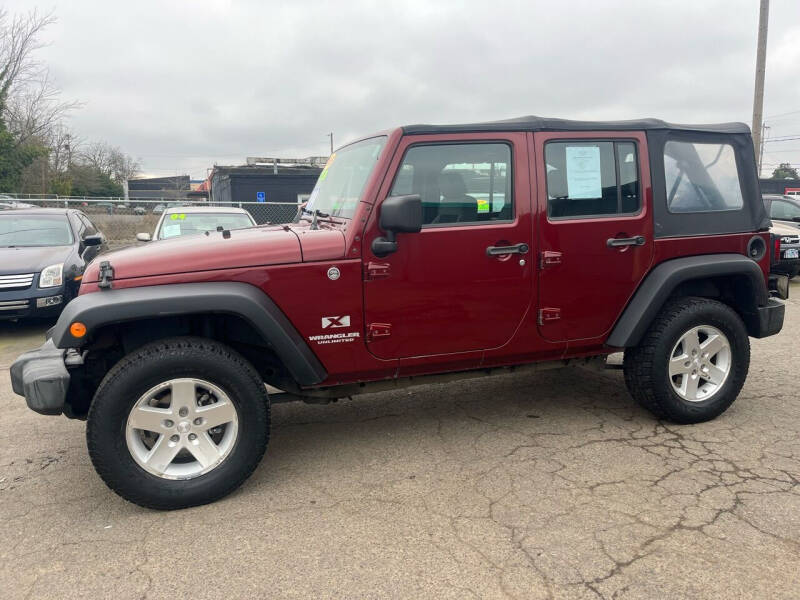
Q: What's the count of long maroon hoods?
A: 1